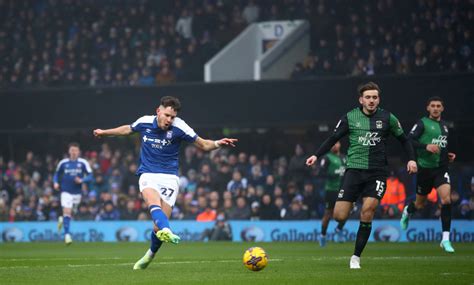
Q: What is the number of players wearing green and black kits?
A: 3